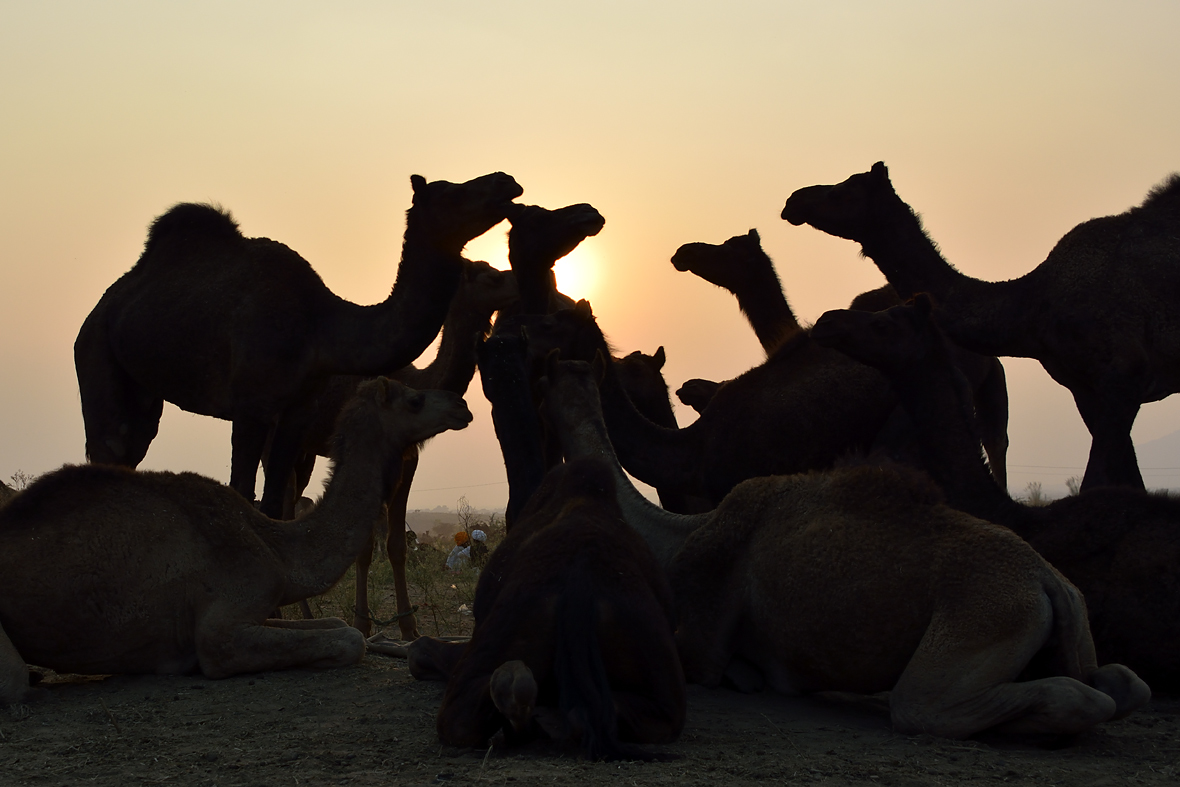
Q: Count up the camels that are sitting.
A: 4